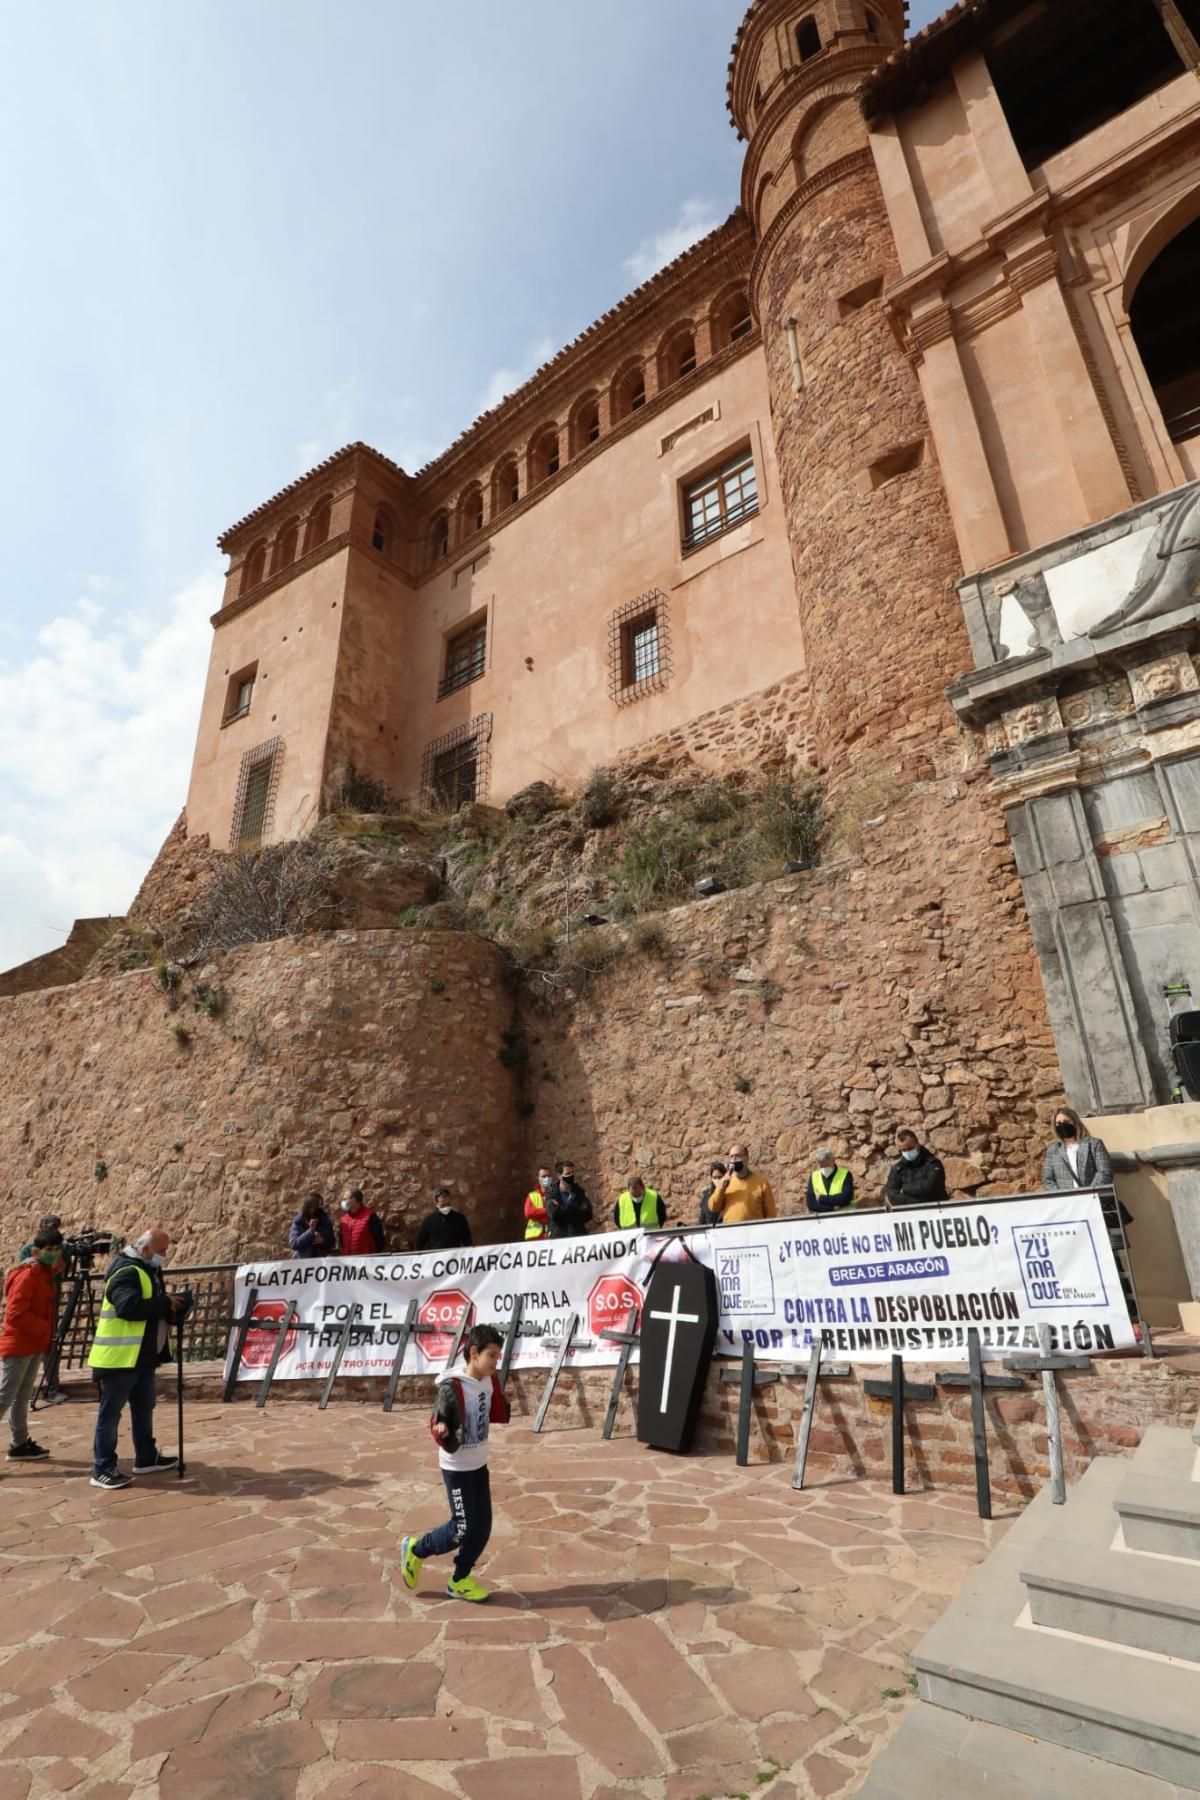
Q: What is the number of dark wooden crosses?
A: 13